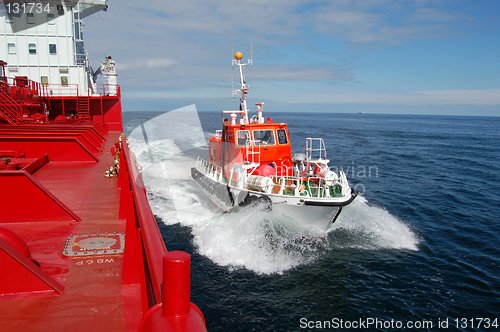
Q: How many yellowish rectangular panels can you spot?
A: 2